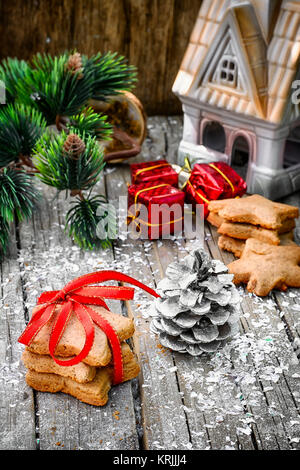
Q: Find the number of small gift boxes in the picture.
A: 3